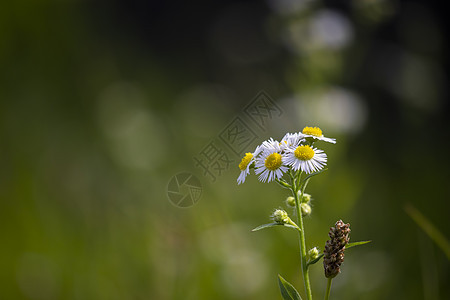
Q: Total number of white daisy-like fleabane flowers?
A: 5